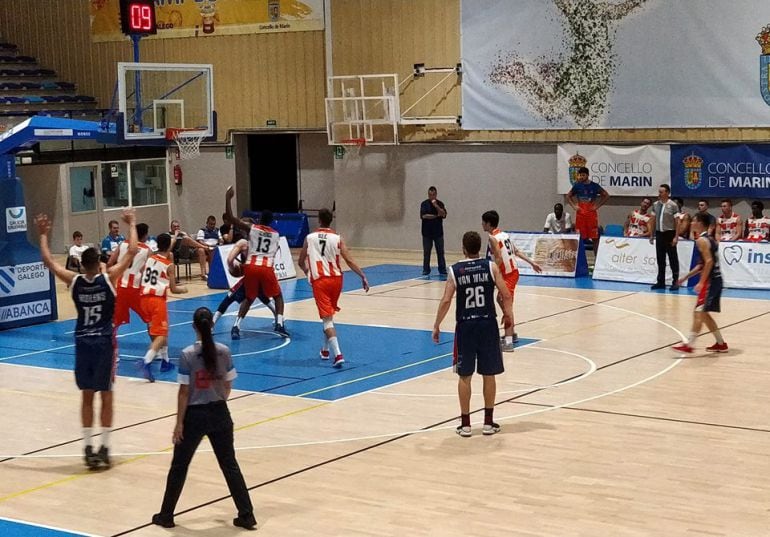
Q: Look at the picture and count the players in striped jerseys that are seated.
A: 4